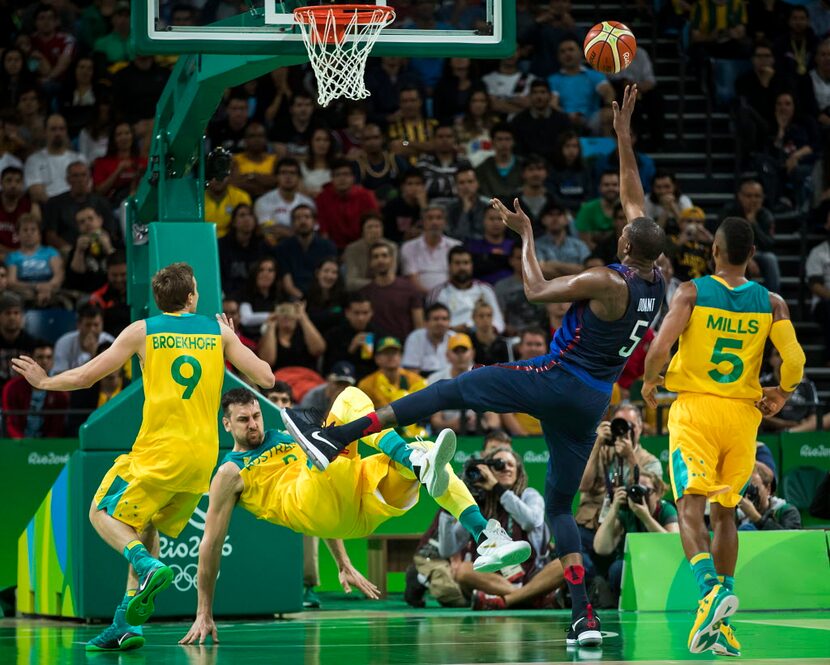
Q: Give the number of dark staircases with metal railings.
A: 1